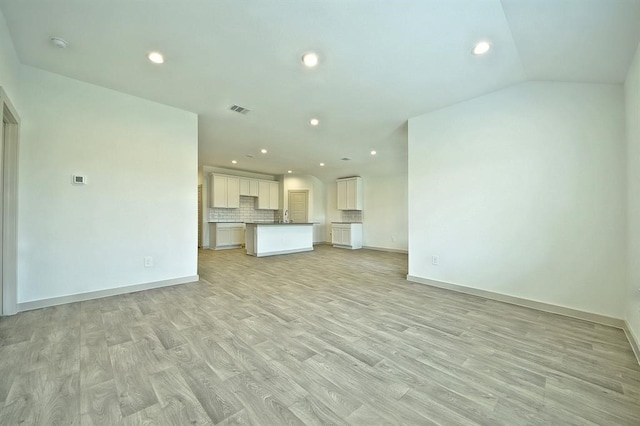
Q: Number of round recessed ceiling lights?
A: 9